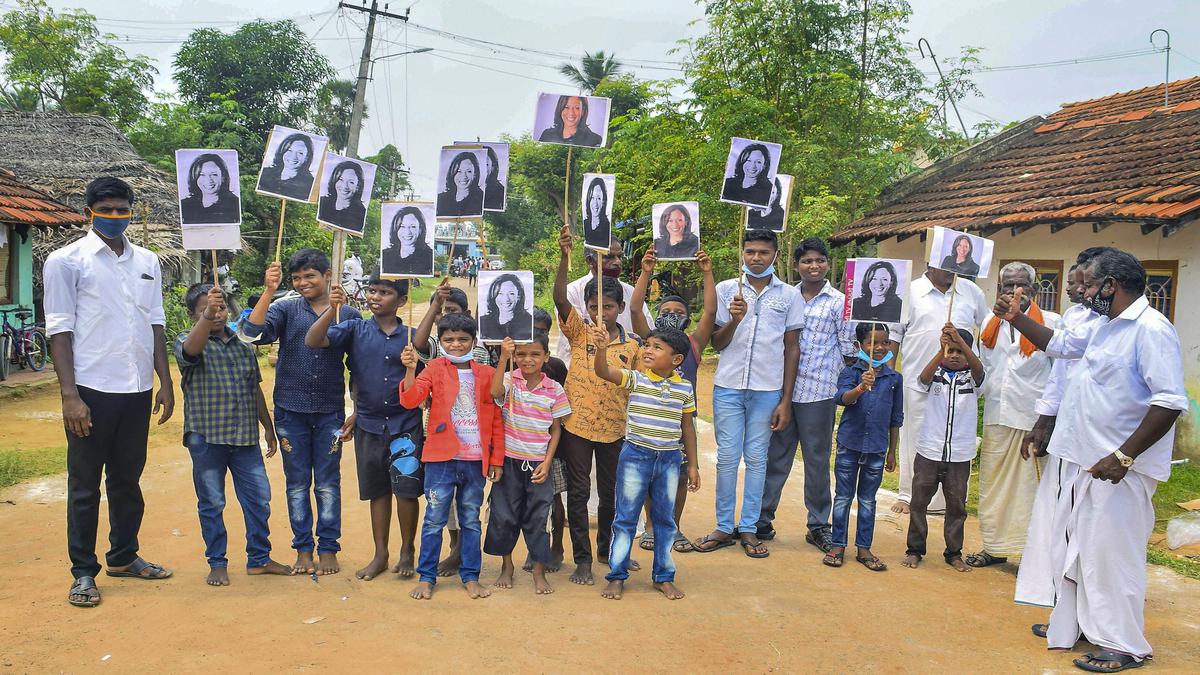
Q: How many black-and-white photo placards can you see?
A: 11